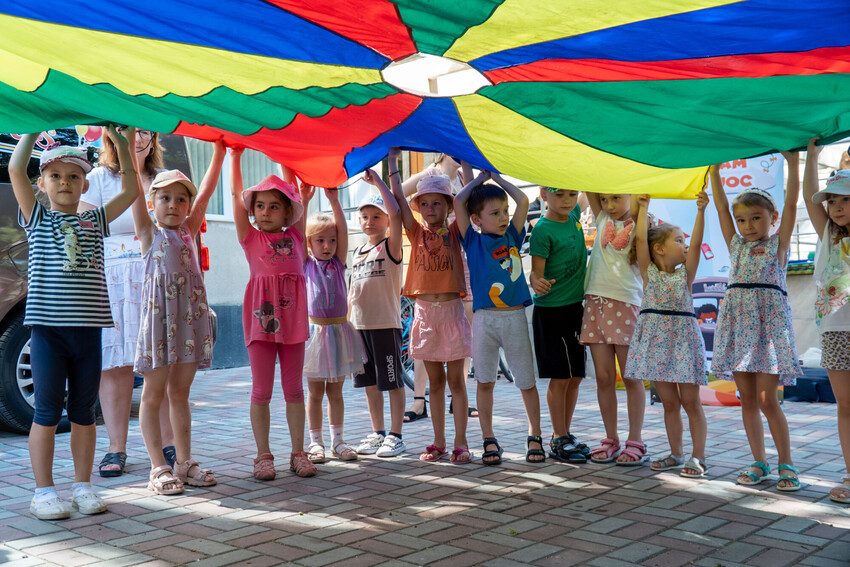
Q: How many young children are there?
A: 12